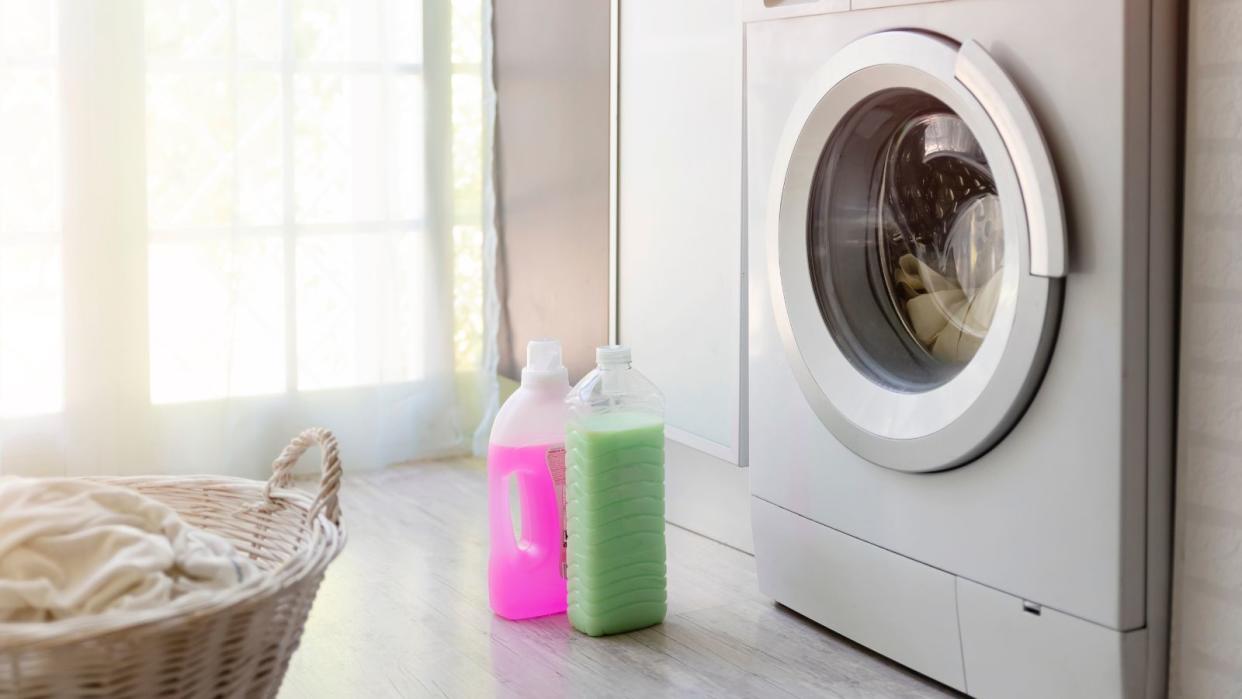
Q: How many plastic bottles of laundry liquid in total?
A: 2